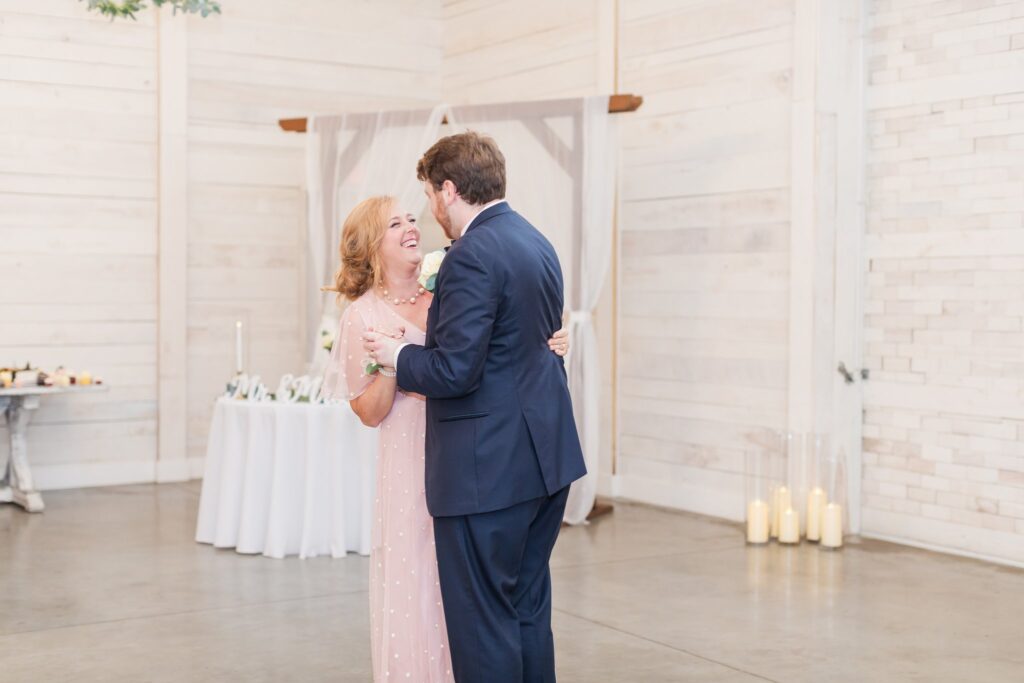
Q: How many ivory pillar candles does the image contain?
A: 5